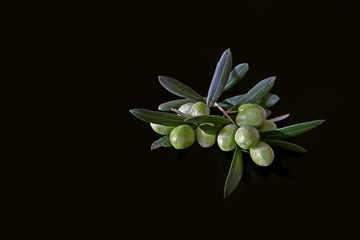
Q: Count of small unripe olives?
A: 11